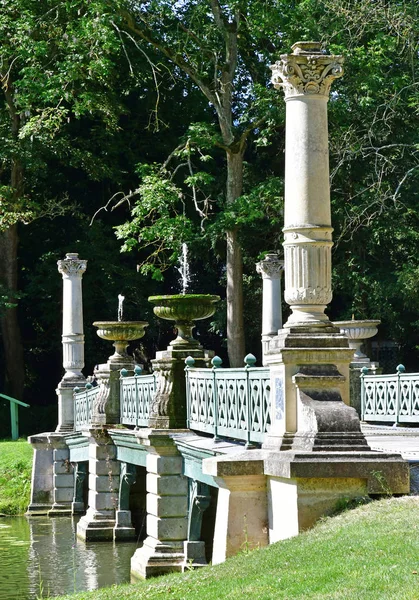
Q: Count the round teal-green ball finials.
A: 9